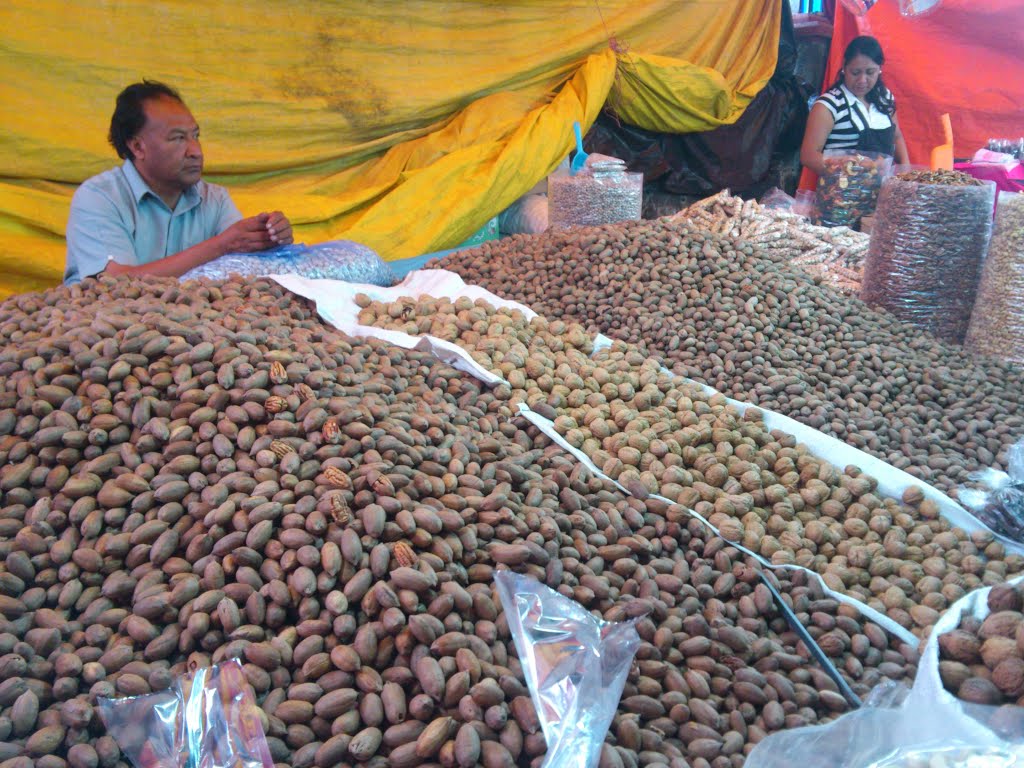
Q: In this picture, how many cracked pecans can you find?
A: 9